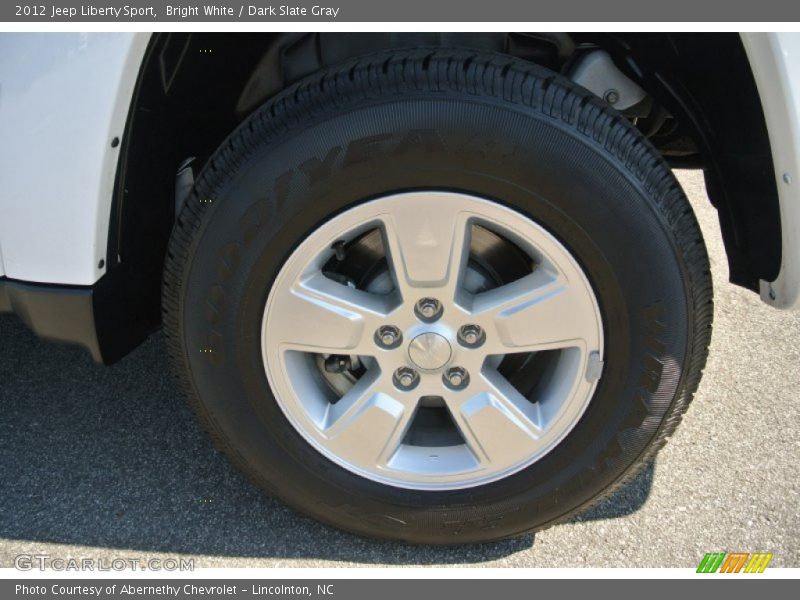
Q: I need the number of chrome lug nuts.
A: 5